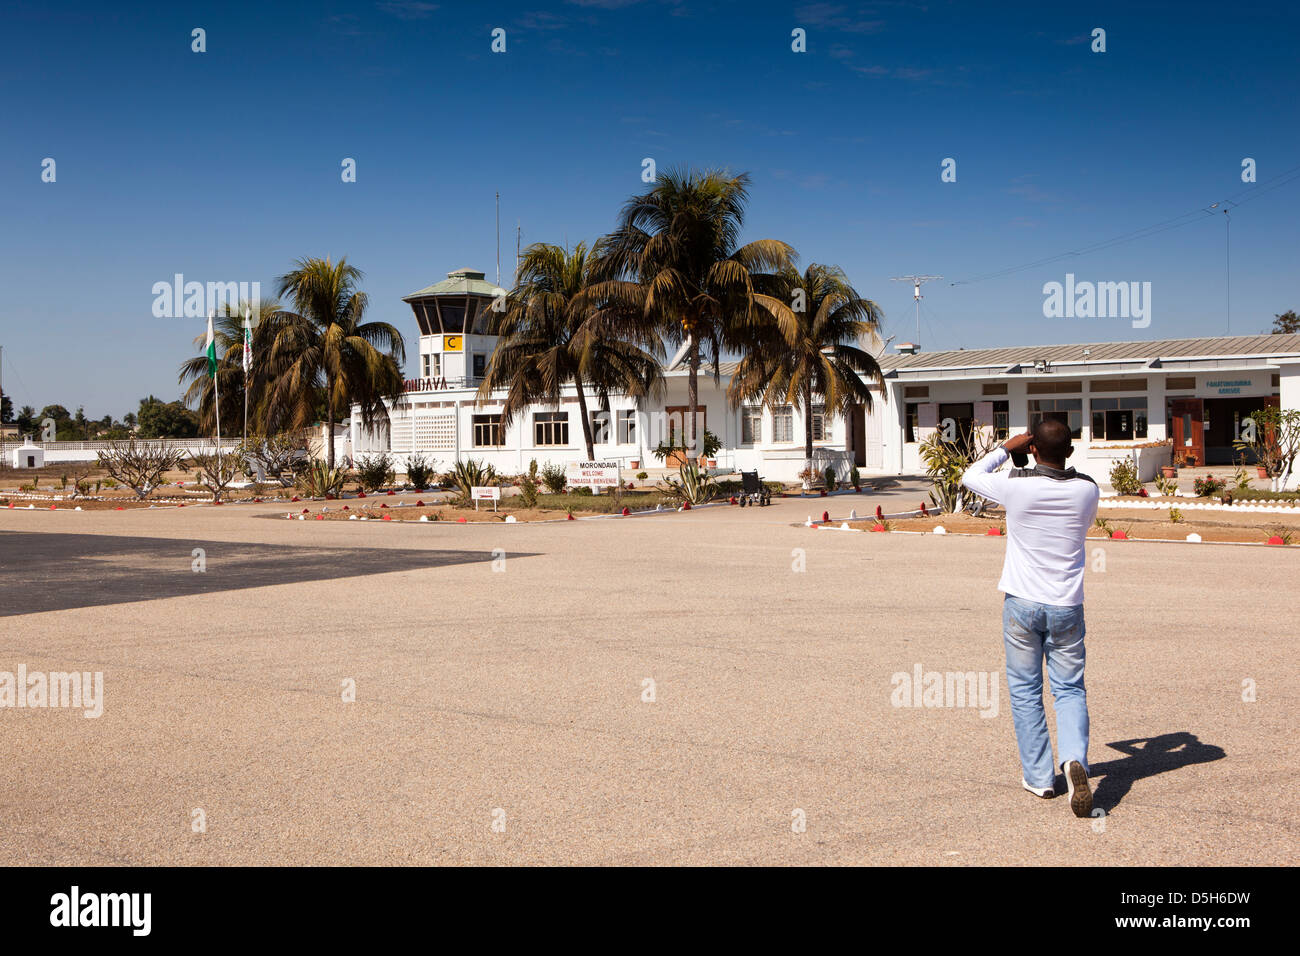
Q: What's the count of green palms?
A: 5